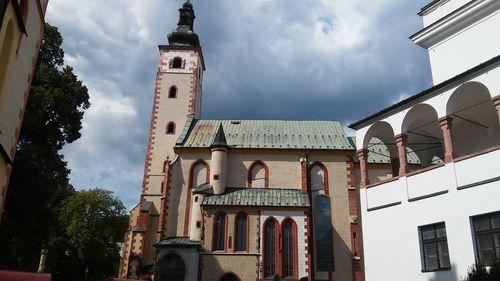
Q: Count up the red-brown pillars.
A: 4